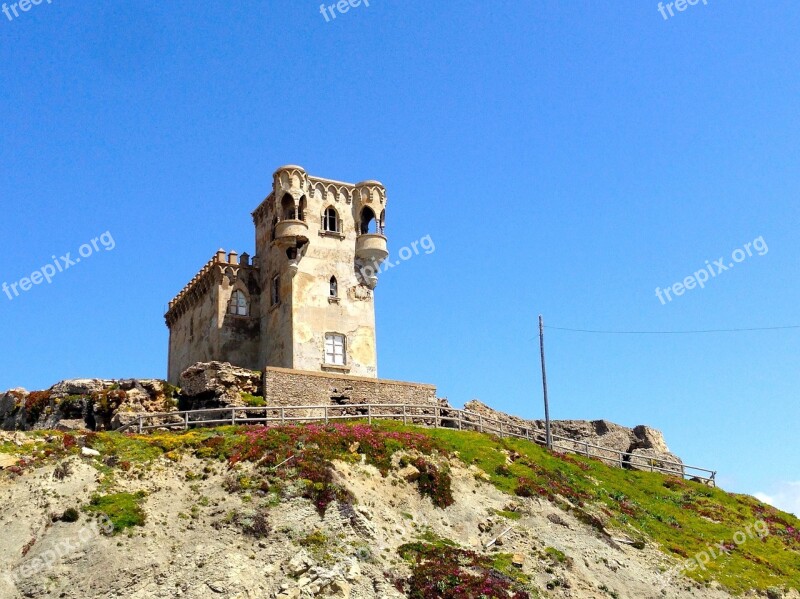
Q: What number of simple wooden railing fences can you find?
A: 1